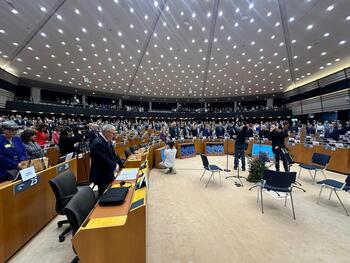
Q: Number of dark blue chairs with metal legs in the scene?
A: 4